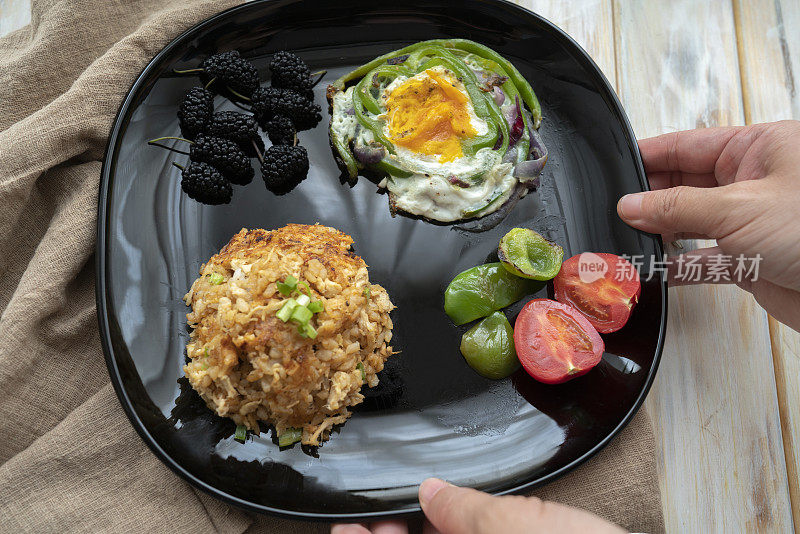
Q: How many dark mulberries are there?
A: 9